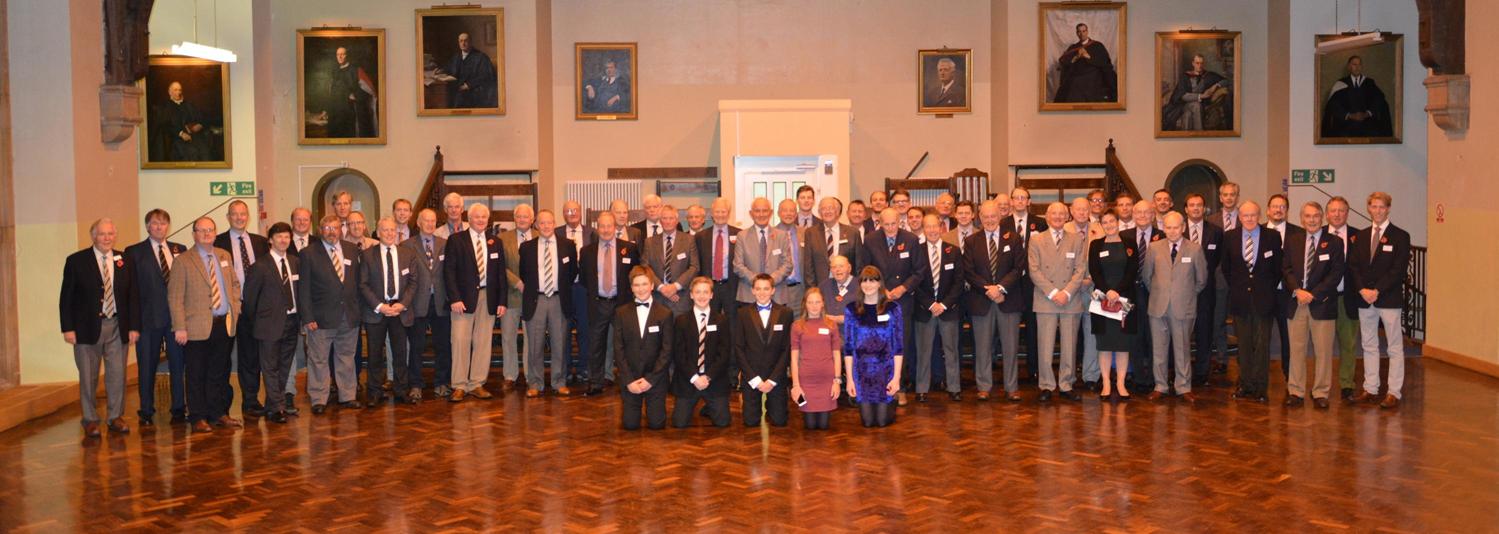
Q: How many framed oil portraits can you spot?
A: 8